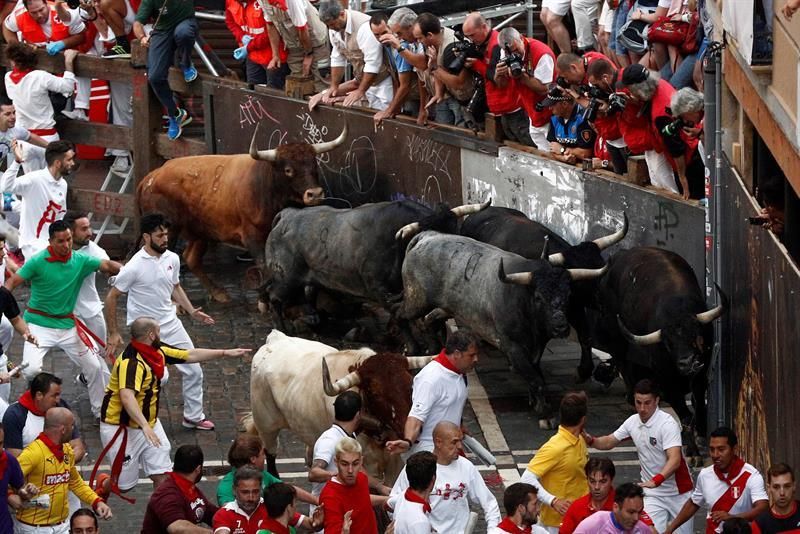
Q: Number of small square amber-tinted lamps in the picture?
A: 0